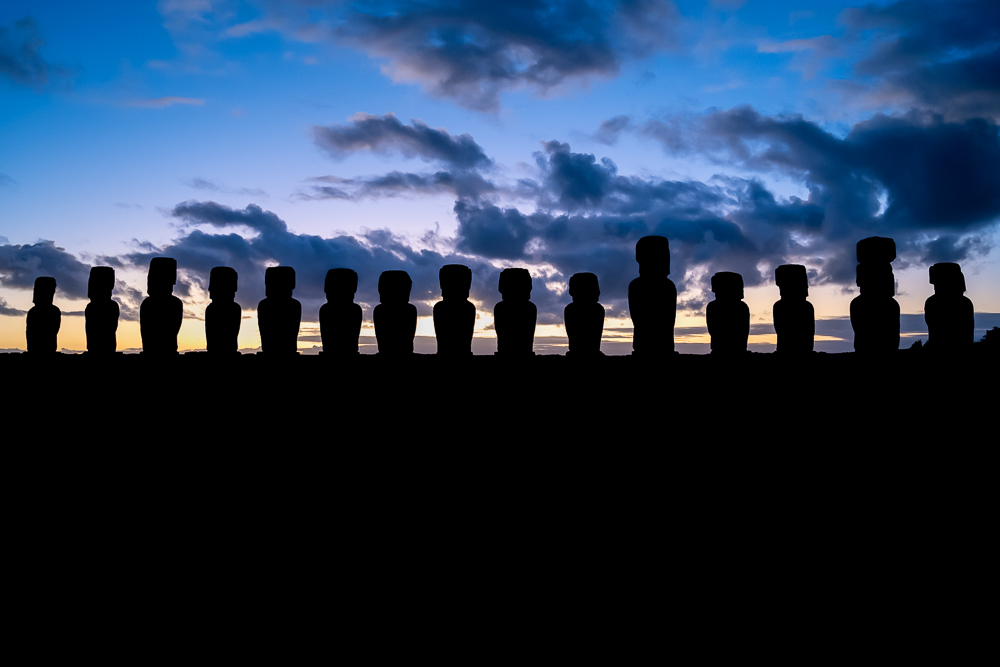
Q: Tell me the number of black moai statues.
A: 15